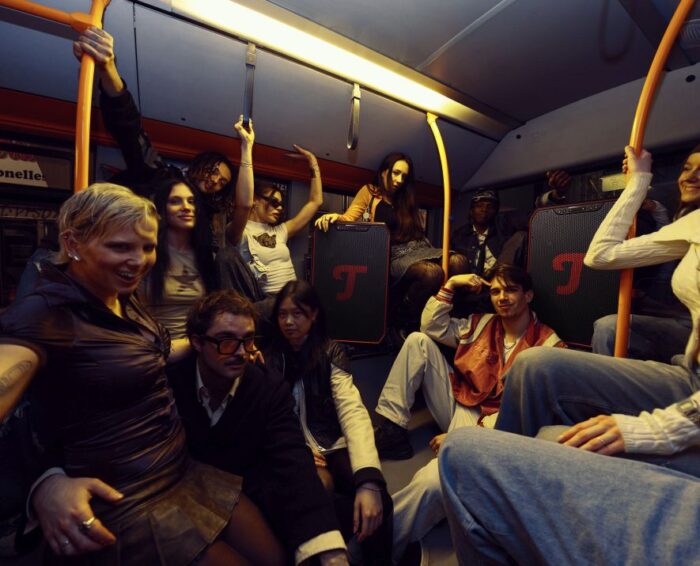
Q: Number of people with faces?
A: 10